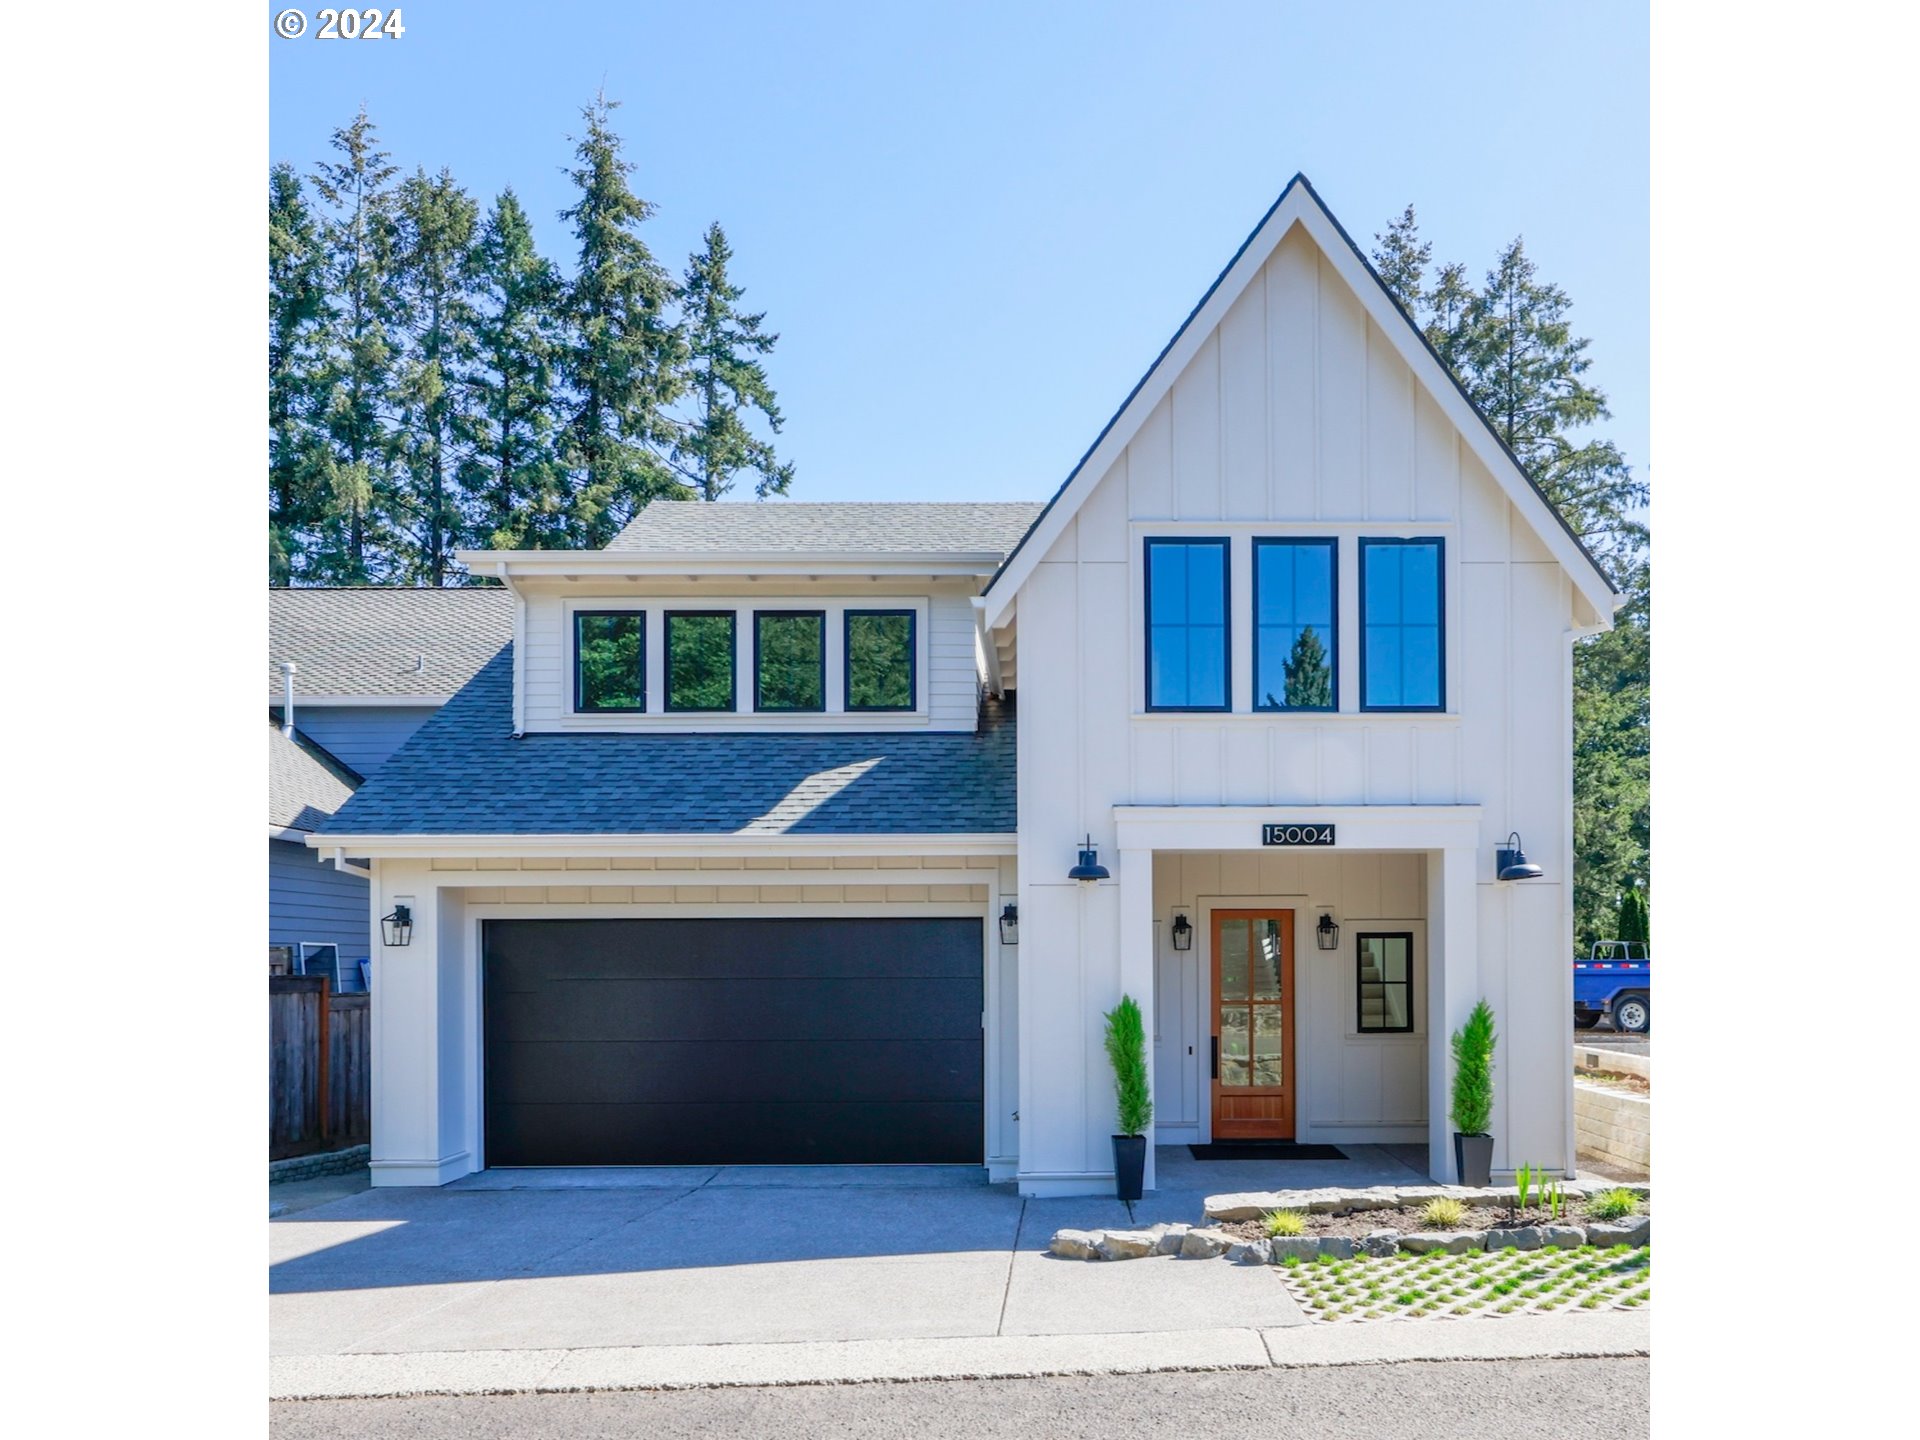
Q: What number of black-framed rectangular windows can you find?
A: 8